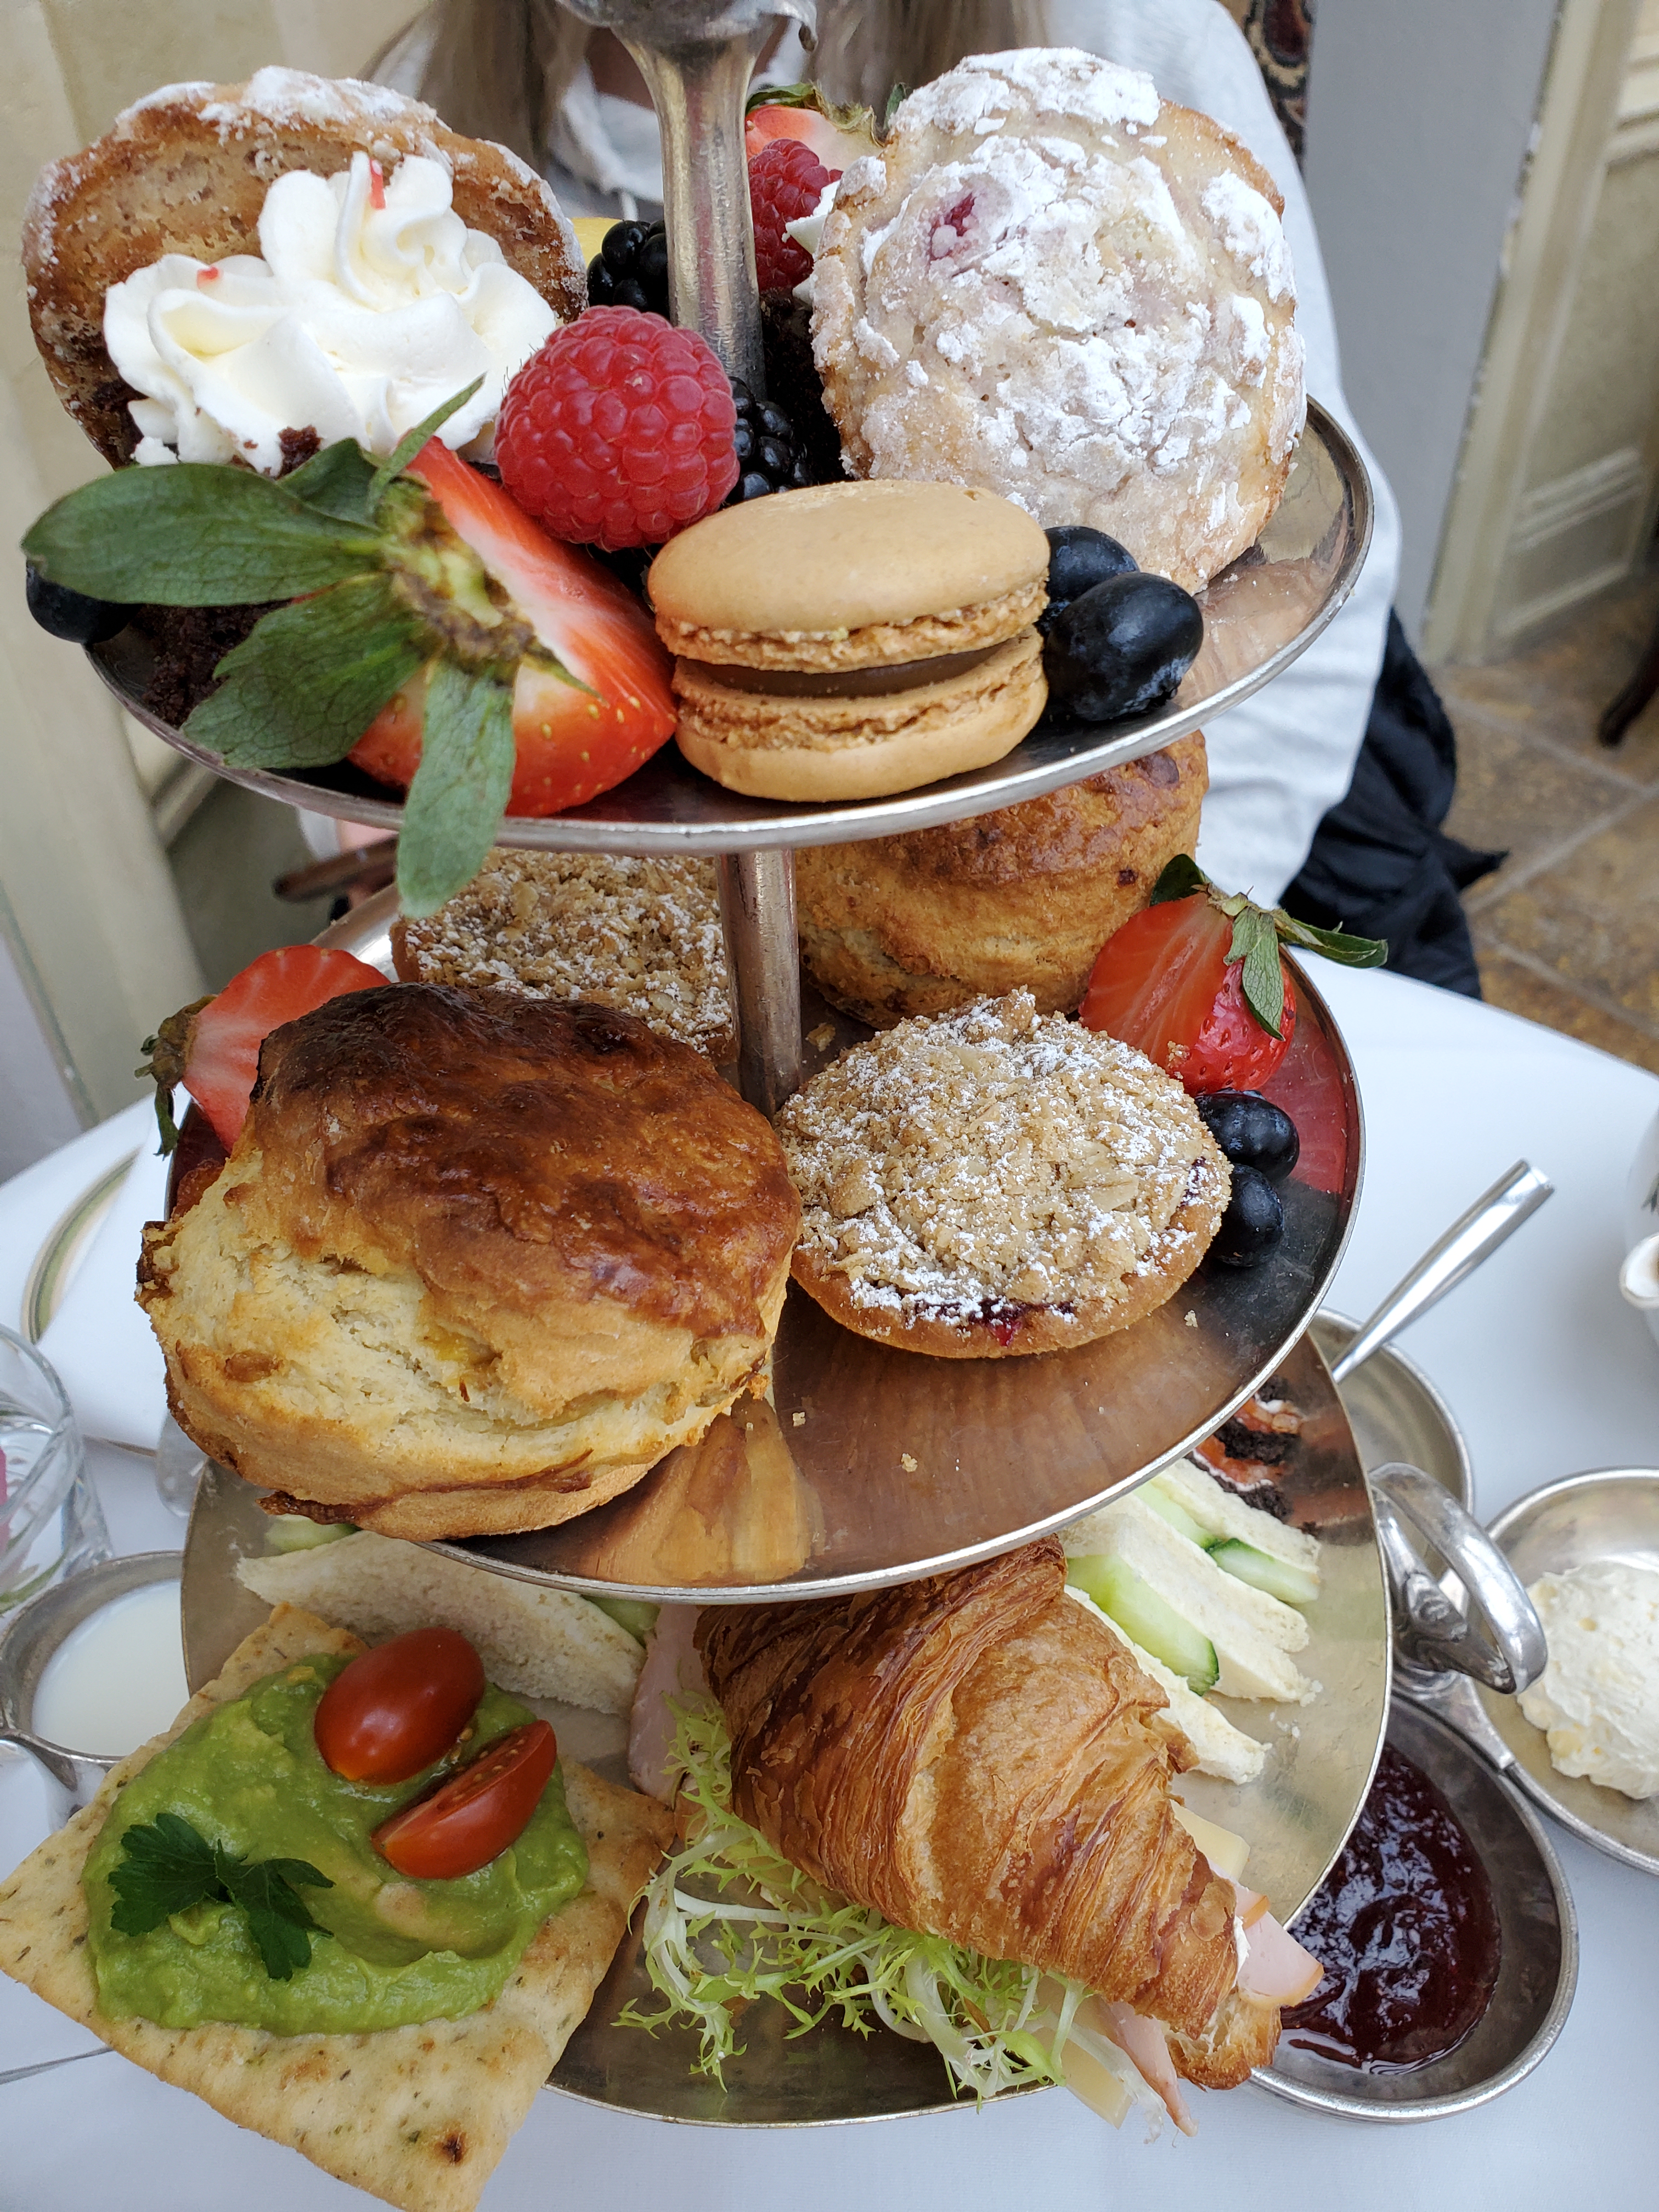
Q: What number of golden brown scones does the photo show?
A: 2